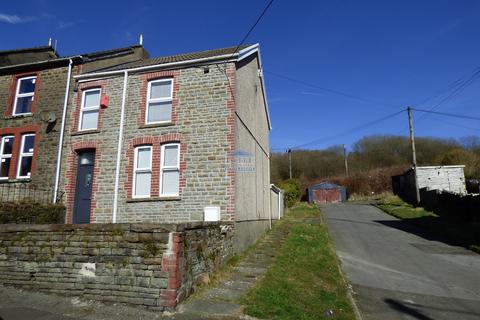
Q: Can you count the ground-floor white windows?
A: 4